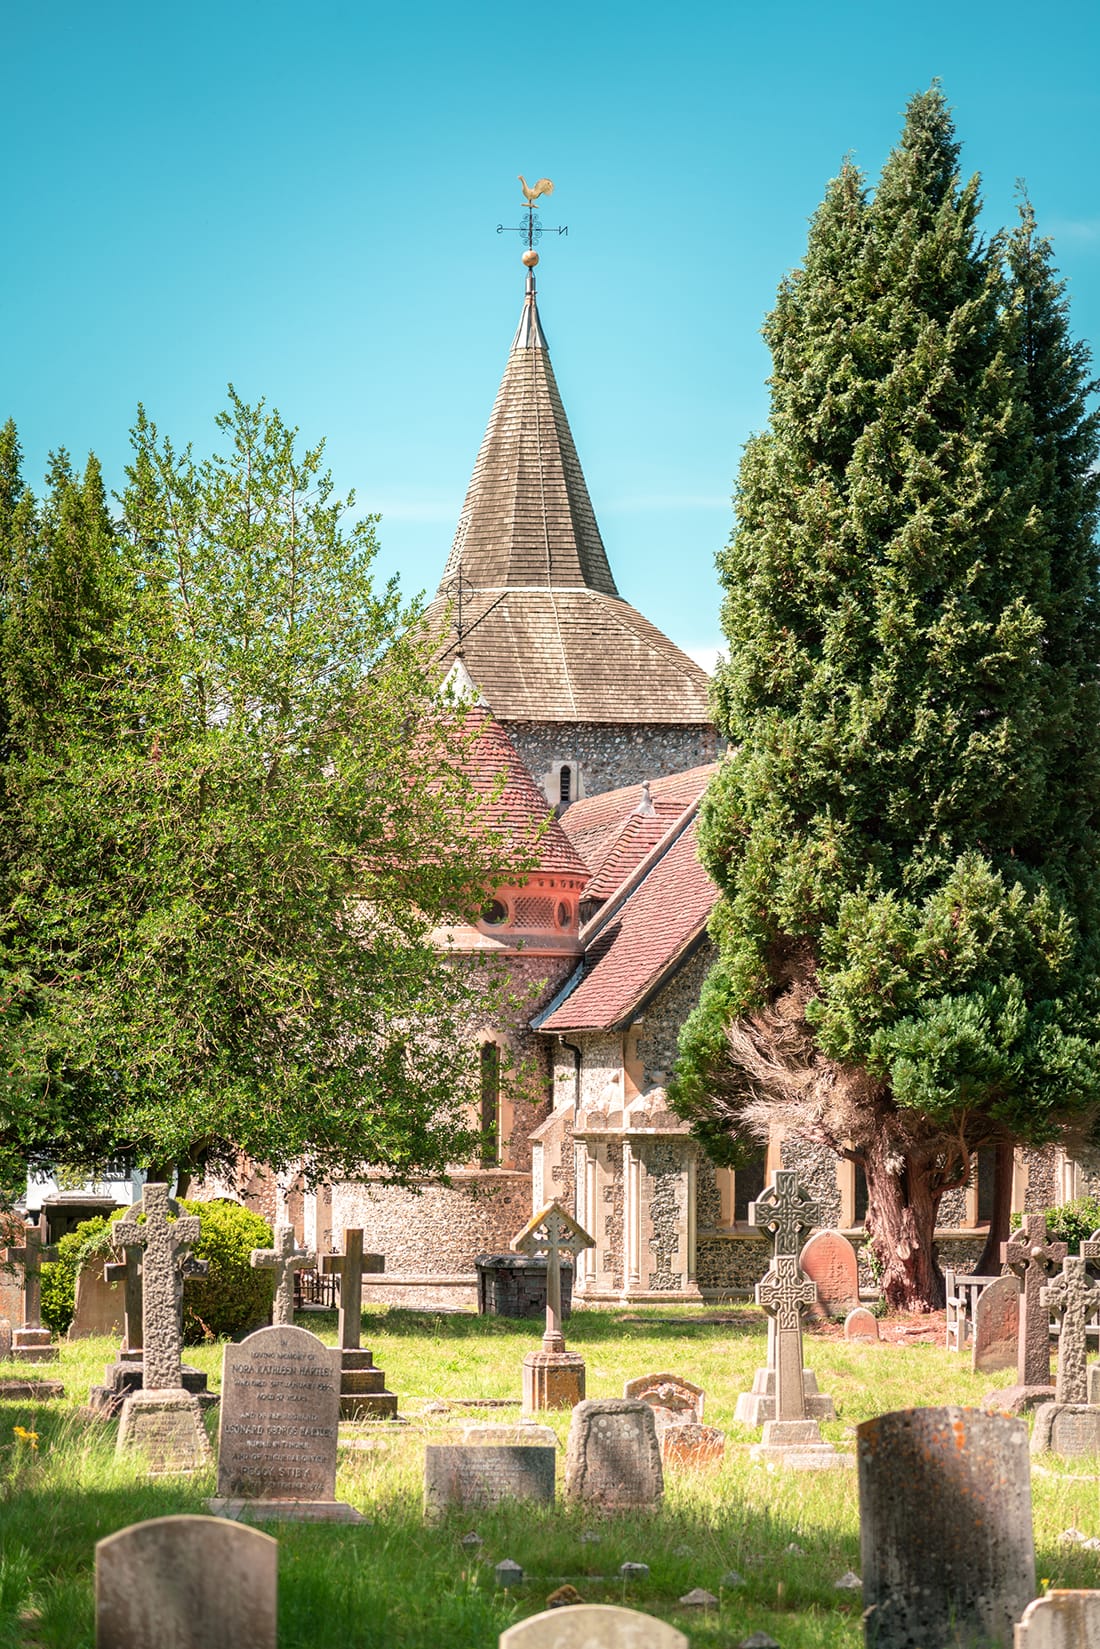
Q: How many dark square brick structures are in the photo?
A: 1